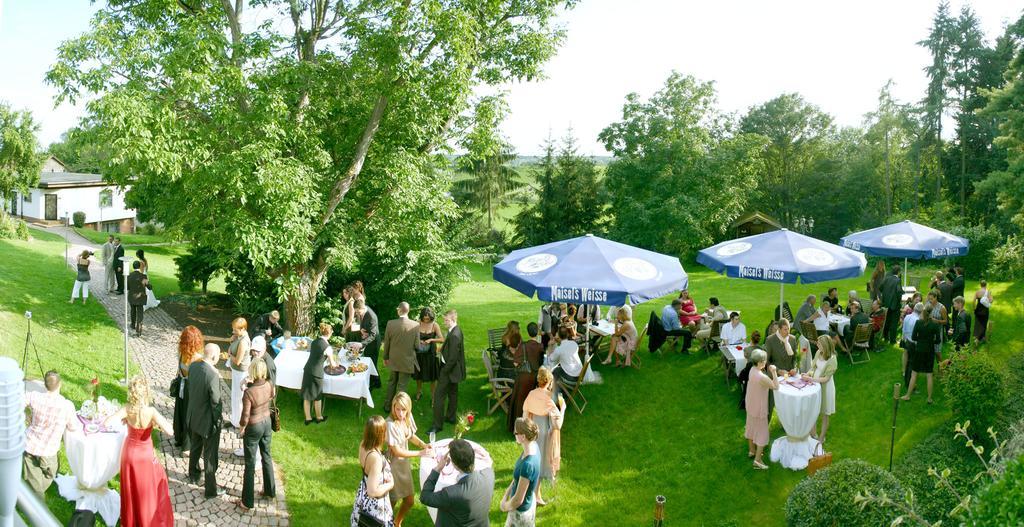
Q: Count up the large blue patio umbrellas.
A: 3